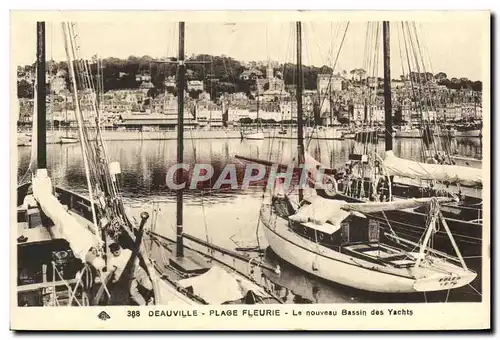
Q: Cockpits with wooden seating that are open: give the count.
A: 1